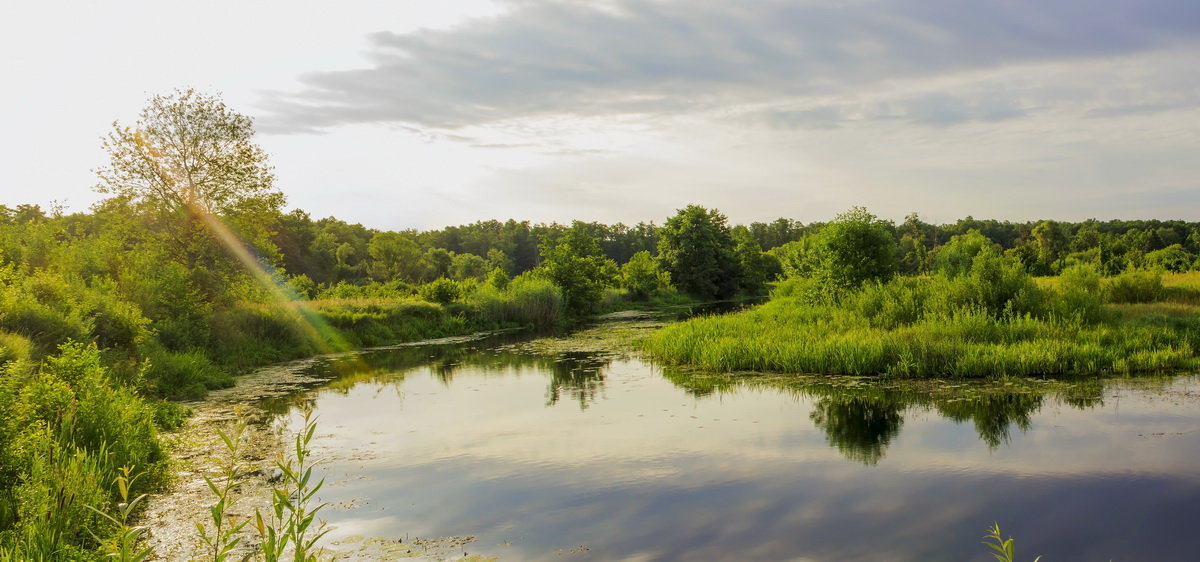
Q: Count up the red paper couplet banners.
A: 0